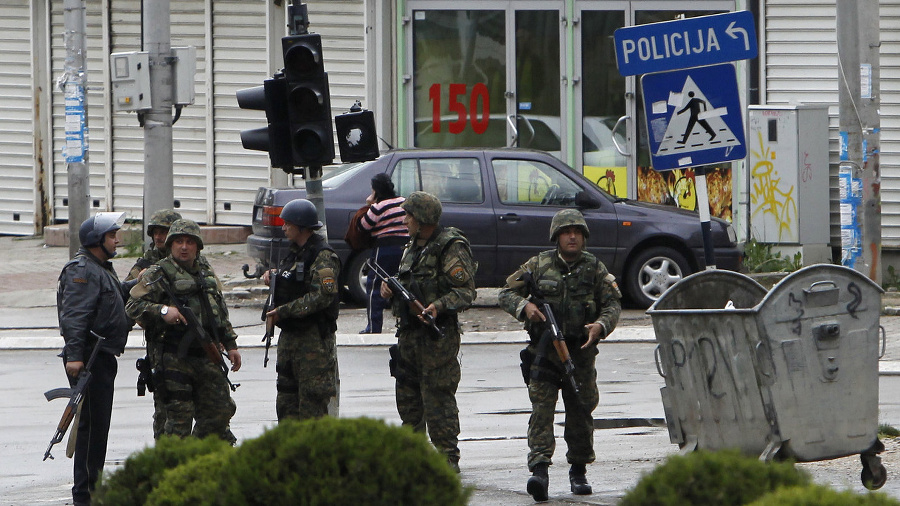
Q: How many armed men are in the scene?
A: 6